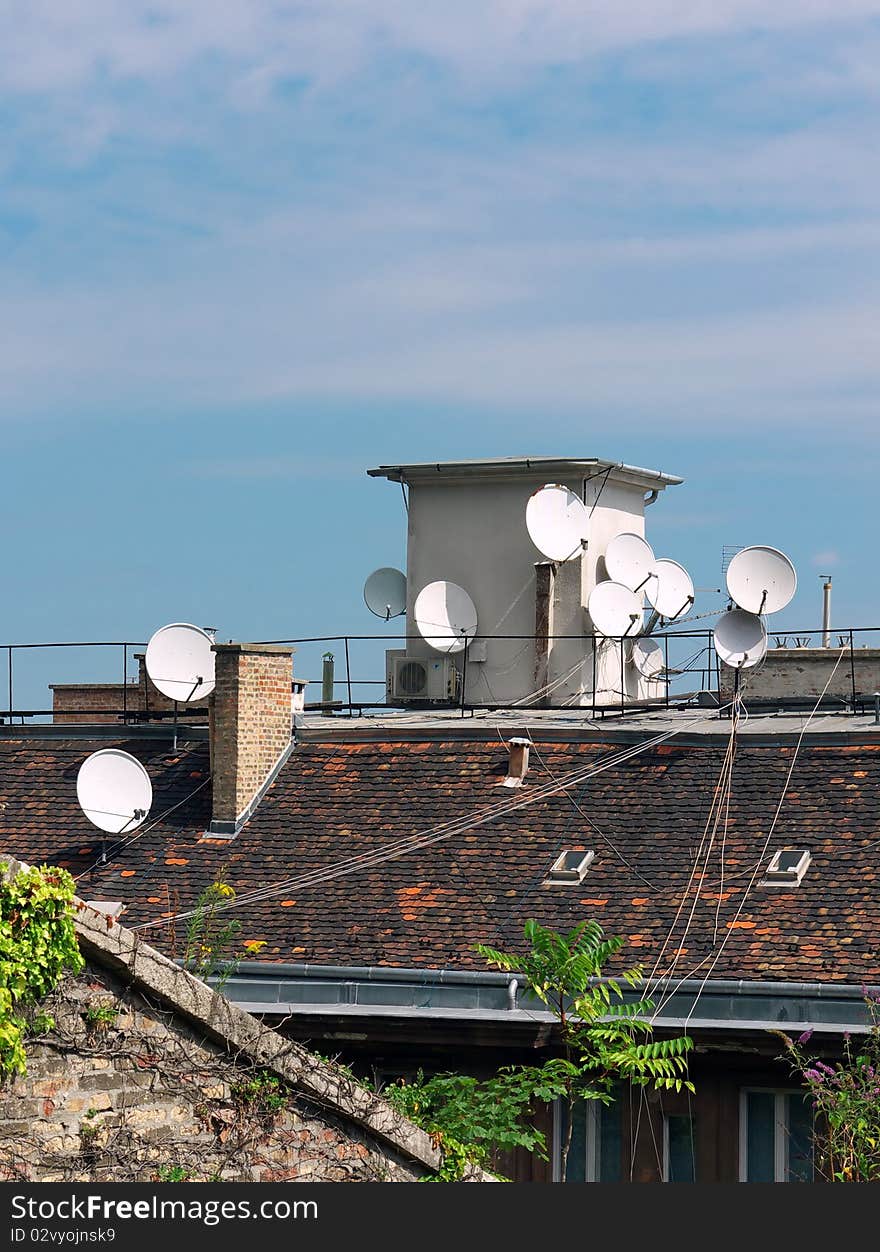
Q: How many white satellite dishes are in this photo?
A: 11